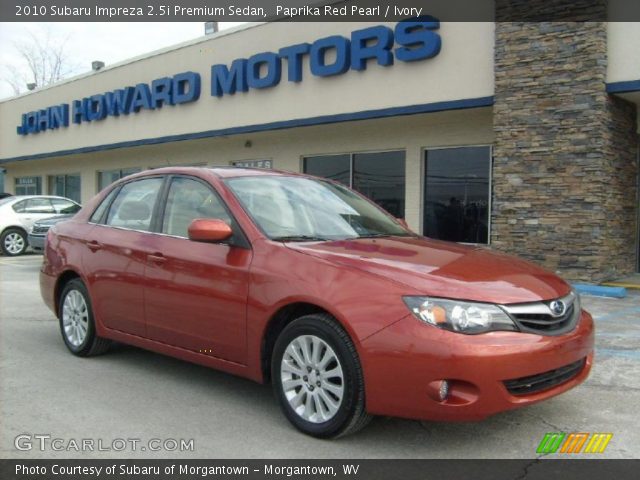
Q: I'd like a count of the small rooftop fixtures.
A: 3